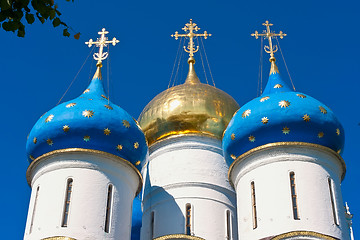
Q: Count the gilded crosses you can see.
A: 3